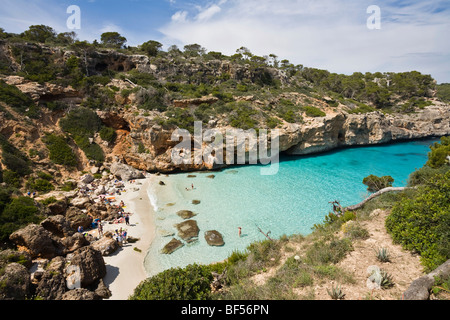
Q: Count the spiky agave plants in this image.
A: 3